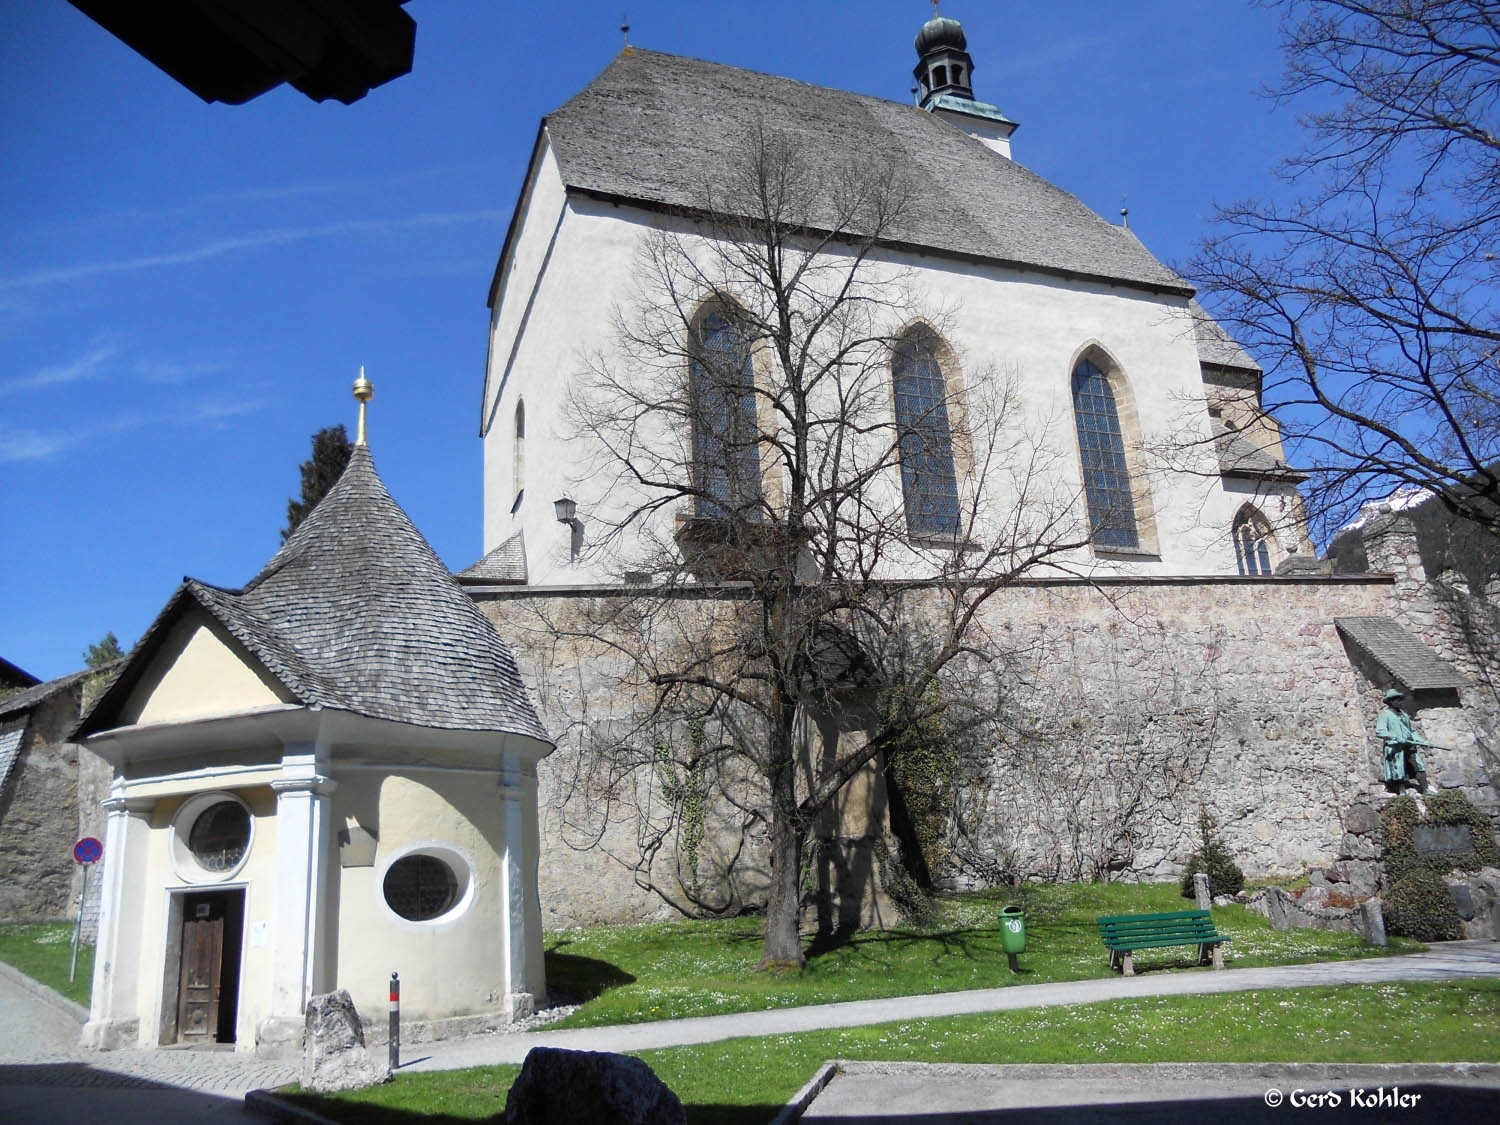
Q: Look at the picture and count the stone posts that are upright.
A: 3